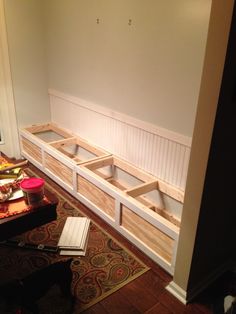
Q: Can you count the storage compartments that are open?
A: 4